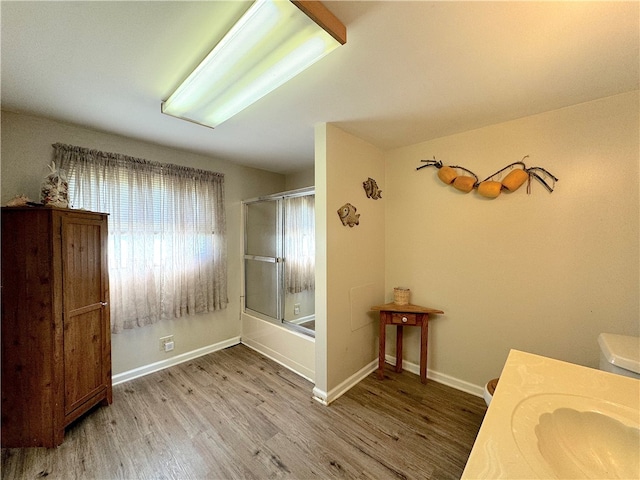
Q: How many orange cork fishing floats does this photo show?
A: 4